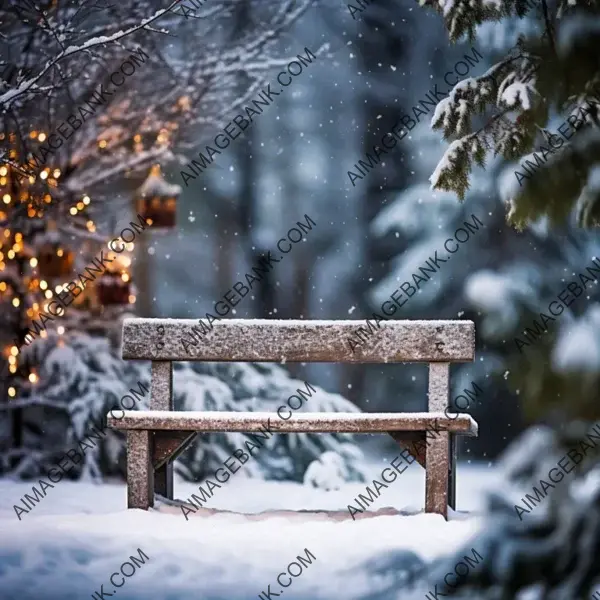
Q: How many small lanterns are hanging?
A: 3